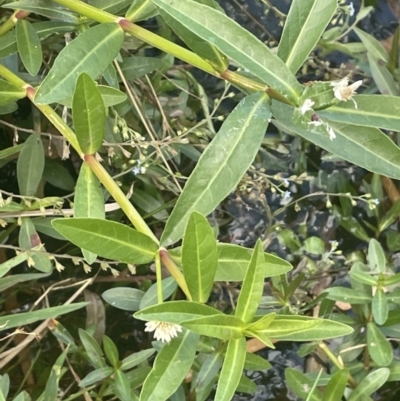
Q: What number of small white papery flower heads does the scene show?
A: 2